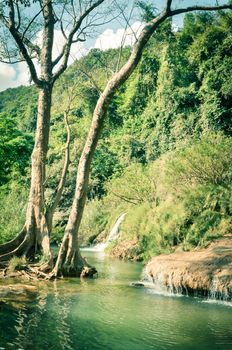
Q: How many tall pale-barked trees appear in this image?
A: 2